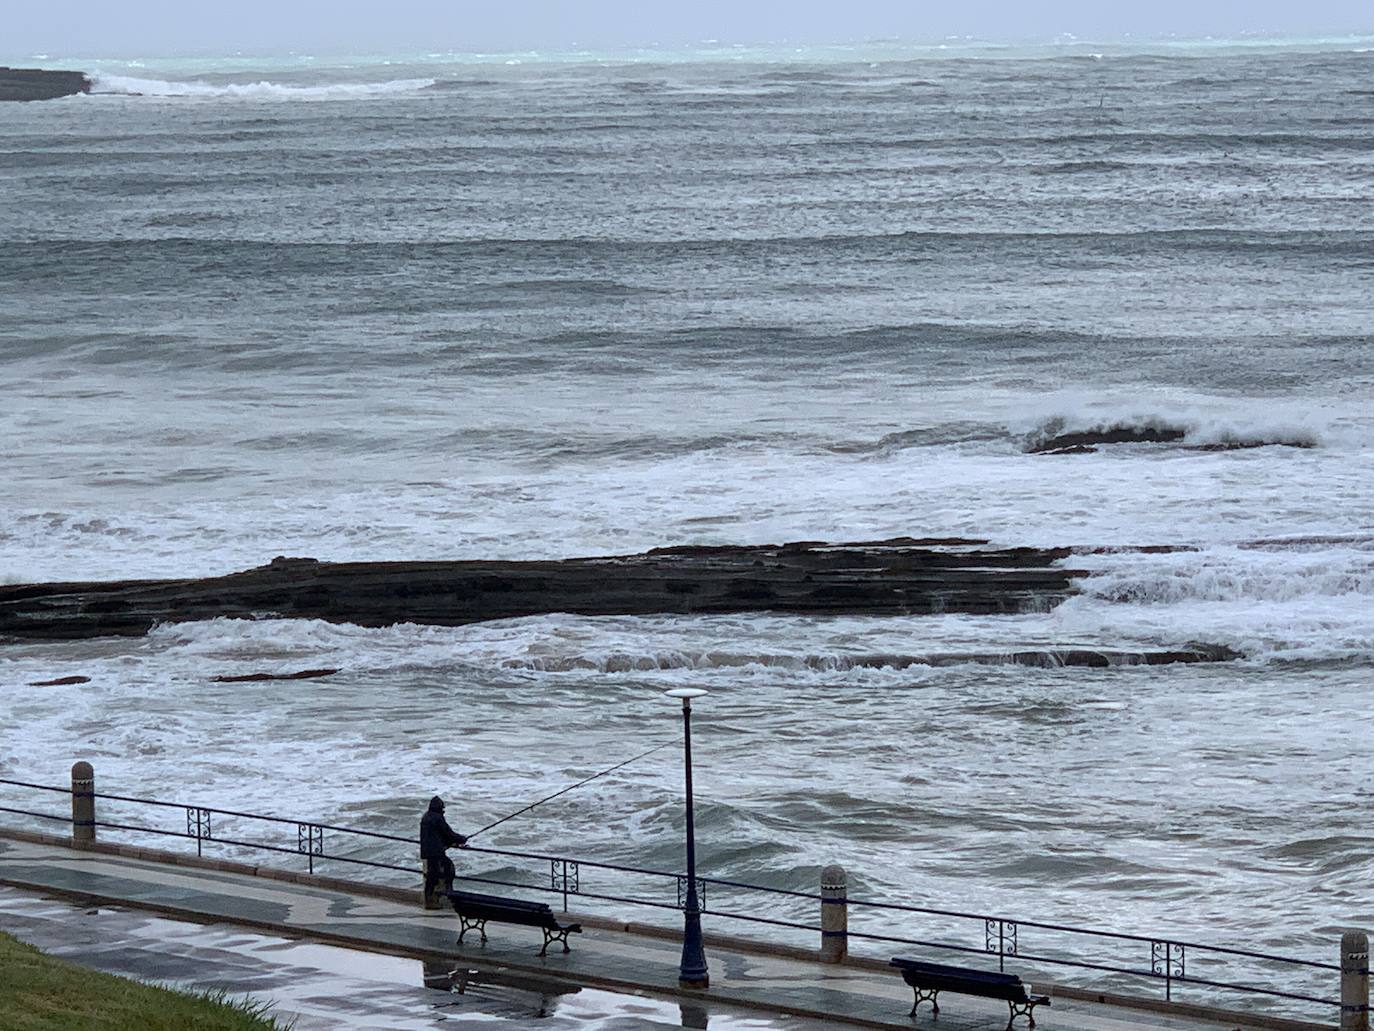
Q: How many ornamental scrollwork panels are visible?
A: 6